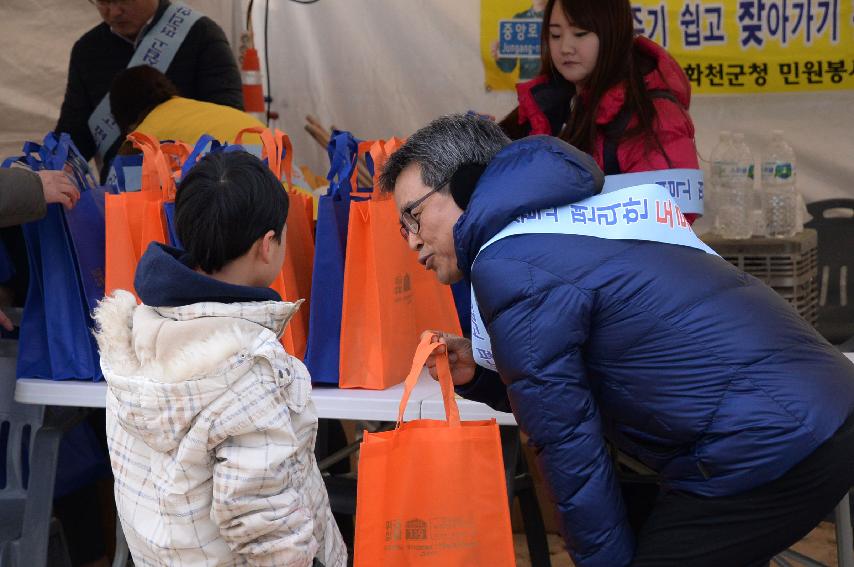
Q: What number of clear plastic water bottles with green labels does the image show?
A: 3